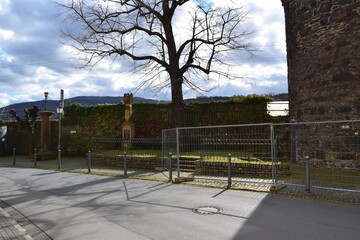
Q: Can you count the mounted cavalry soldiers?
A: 0